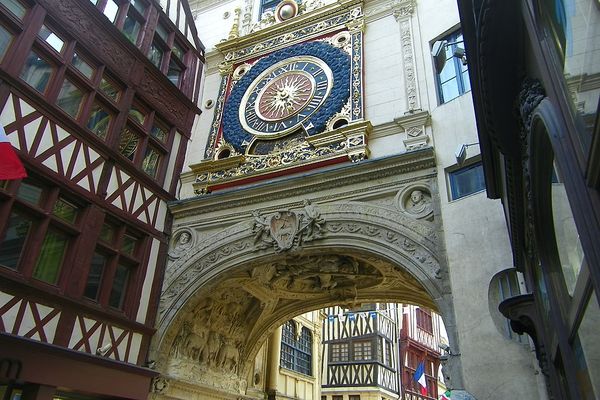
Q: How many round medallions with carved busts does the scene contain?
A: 2